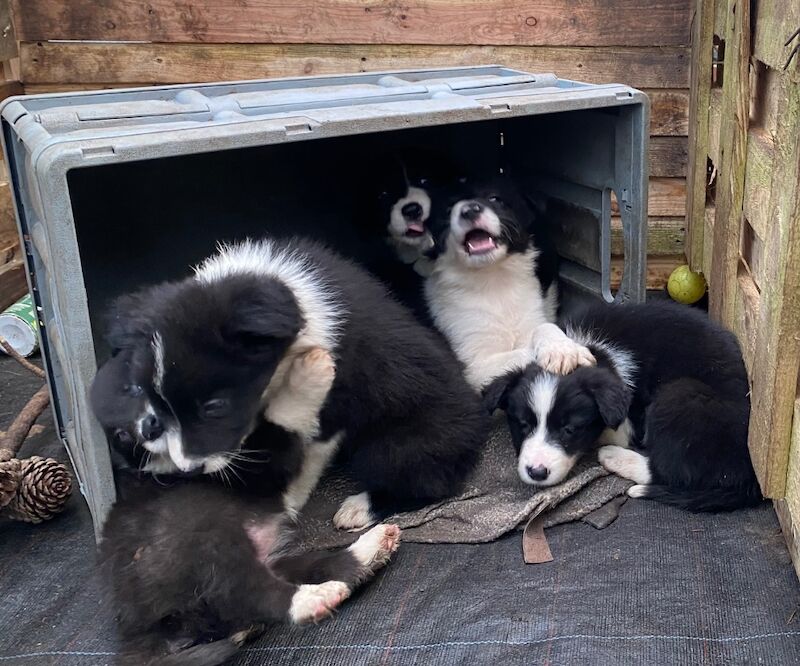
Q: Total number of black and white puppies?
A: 5